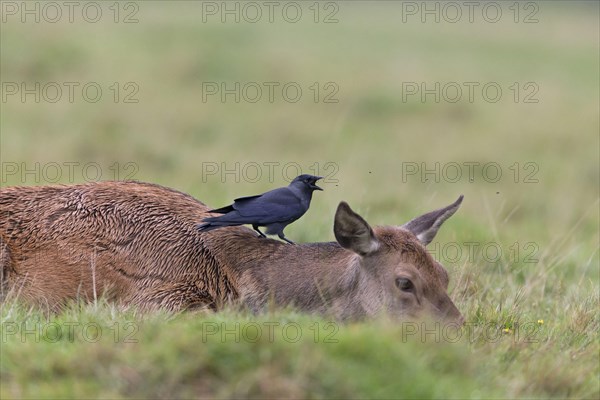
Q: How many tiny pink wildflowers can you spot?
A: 0